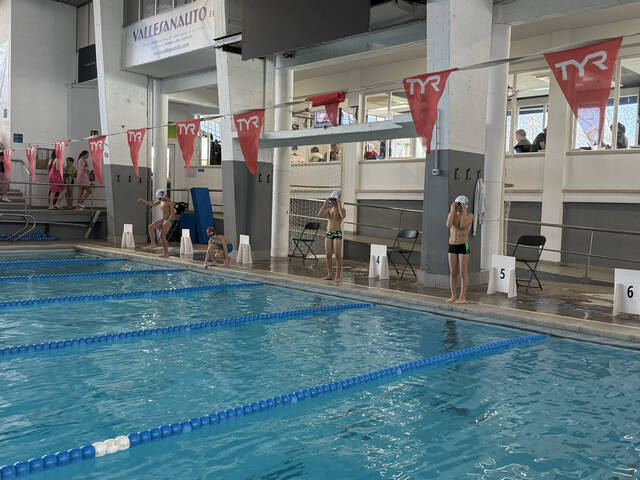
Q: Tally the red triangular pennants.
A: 10